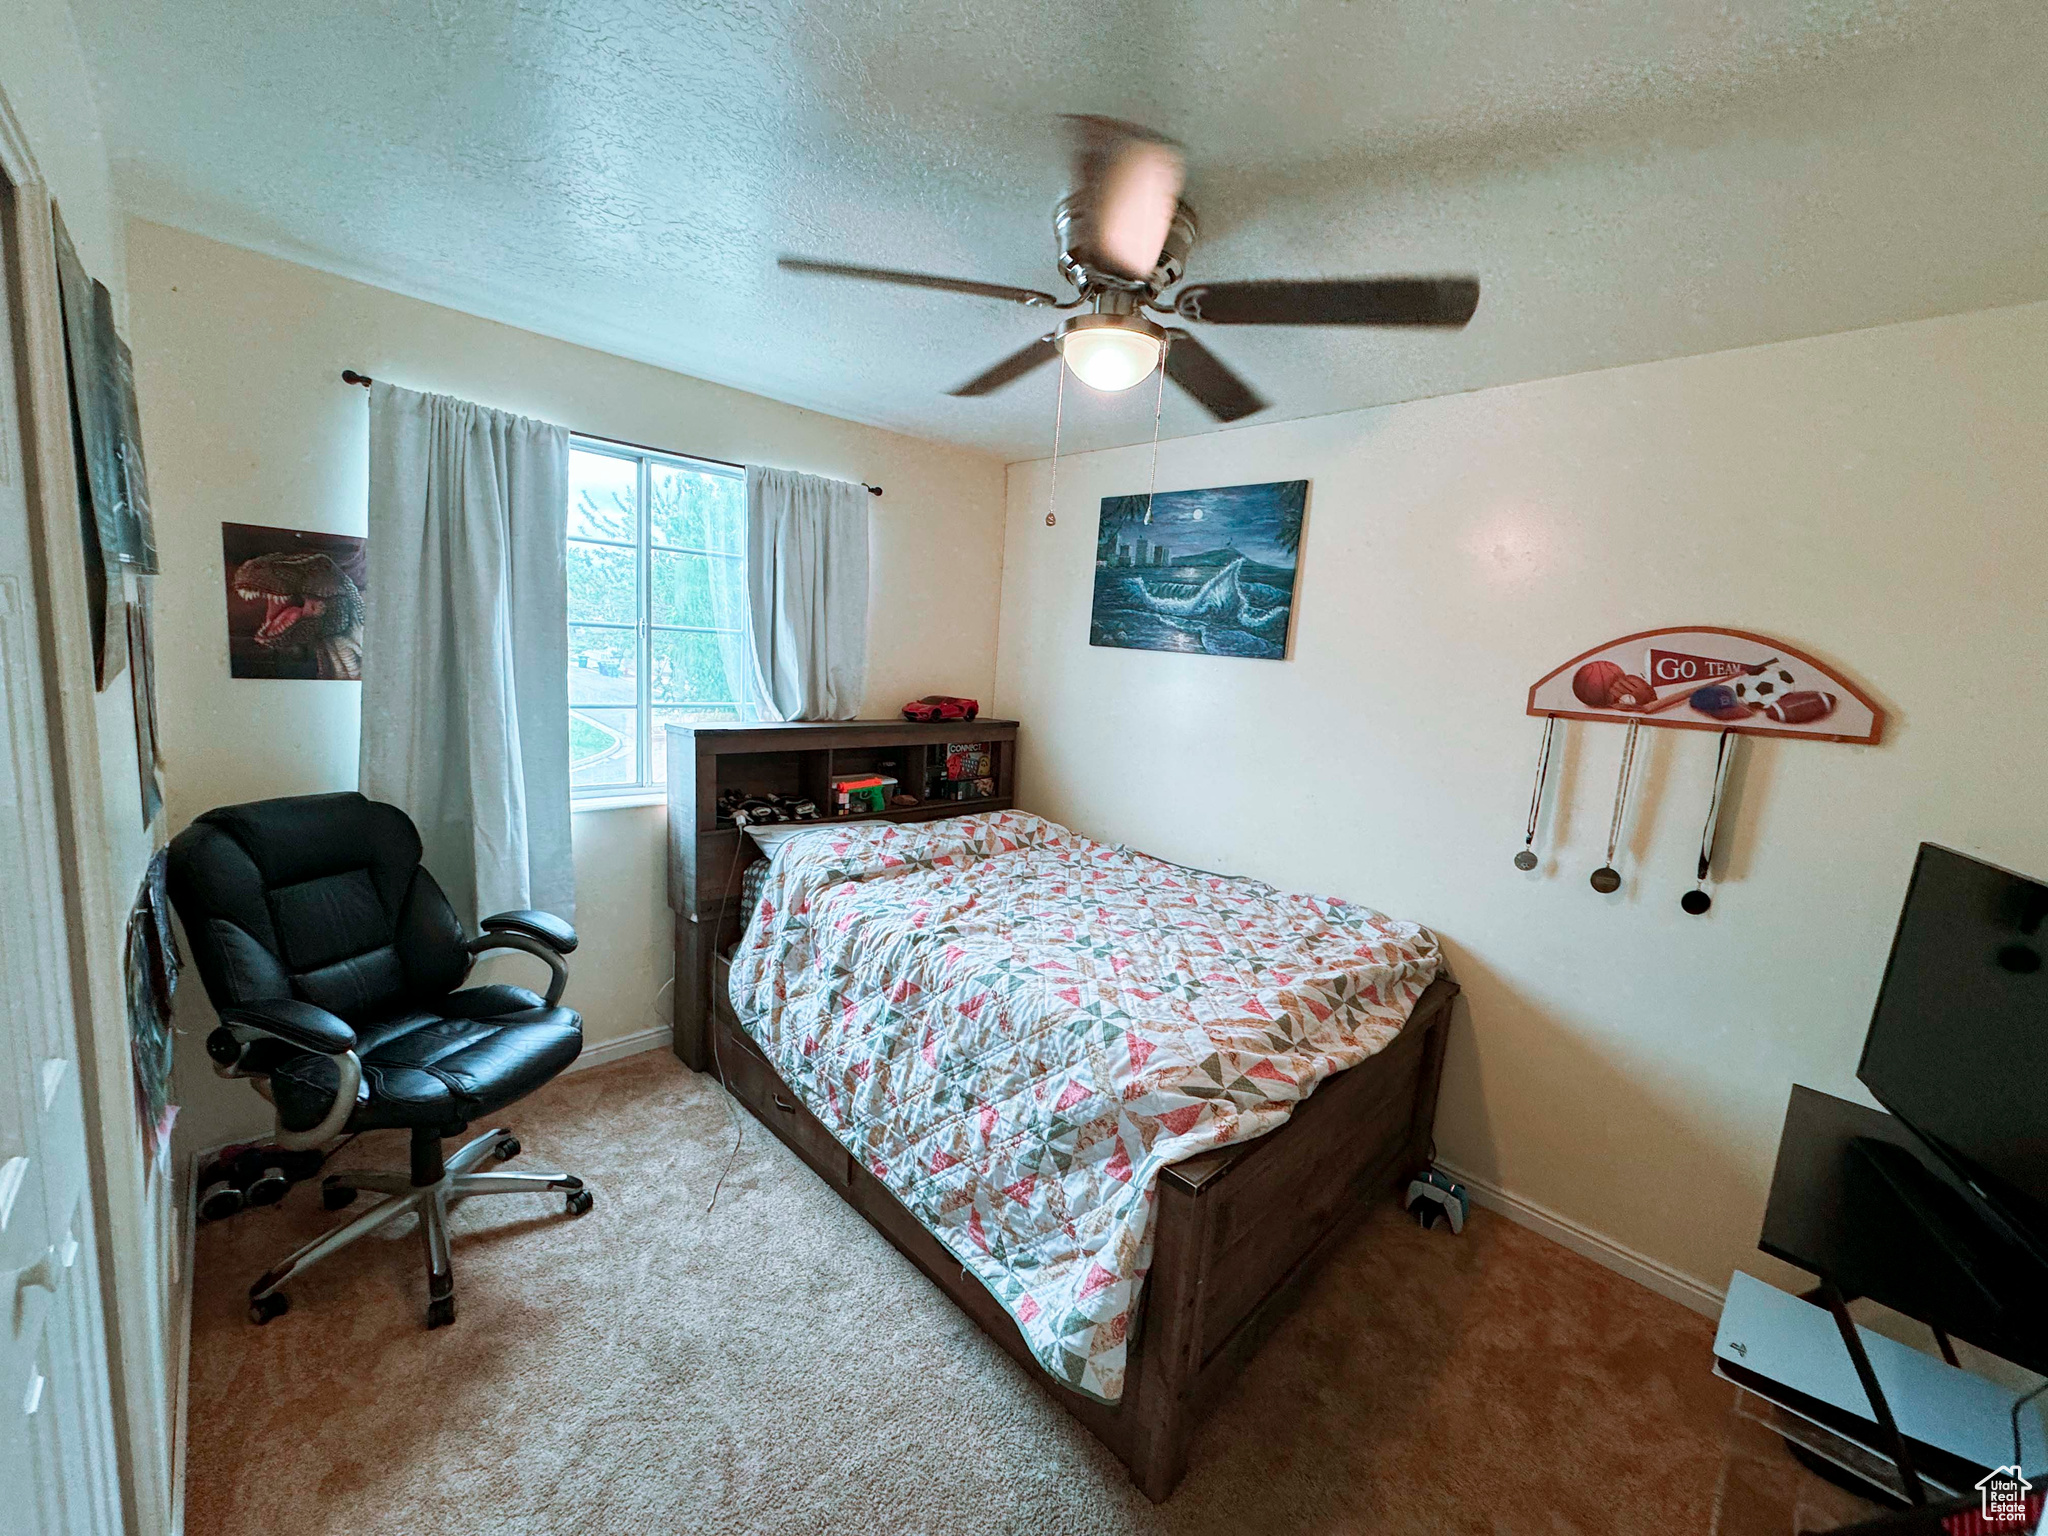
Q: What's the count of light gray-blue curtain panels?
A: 2